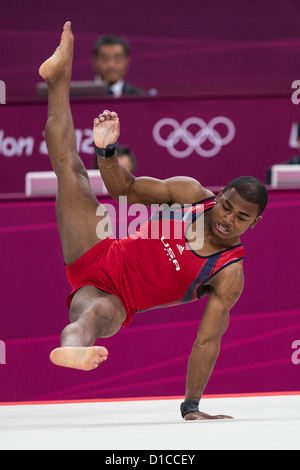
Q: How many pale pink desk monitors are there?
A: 2